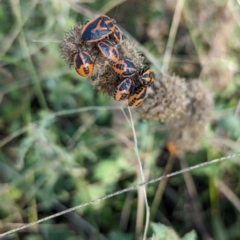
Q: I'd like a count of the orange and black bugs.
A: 8